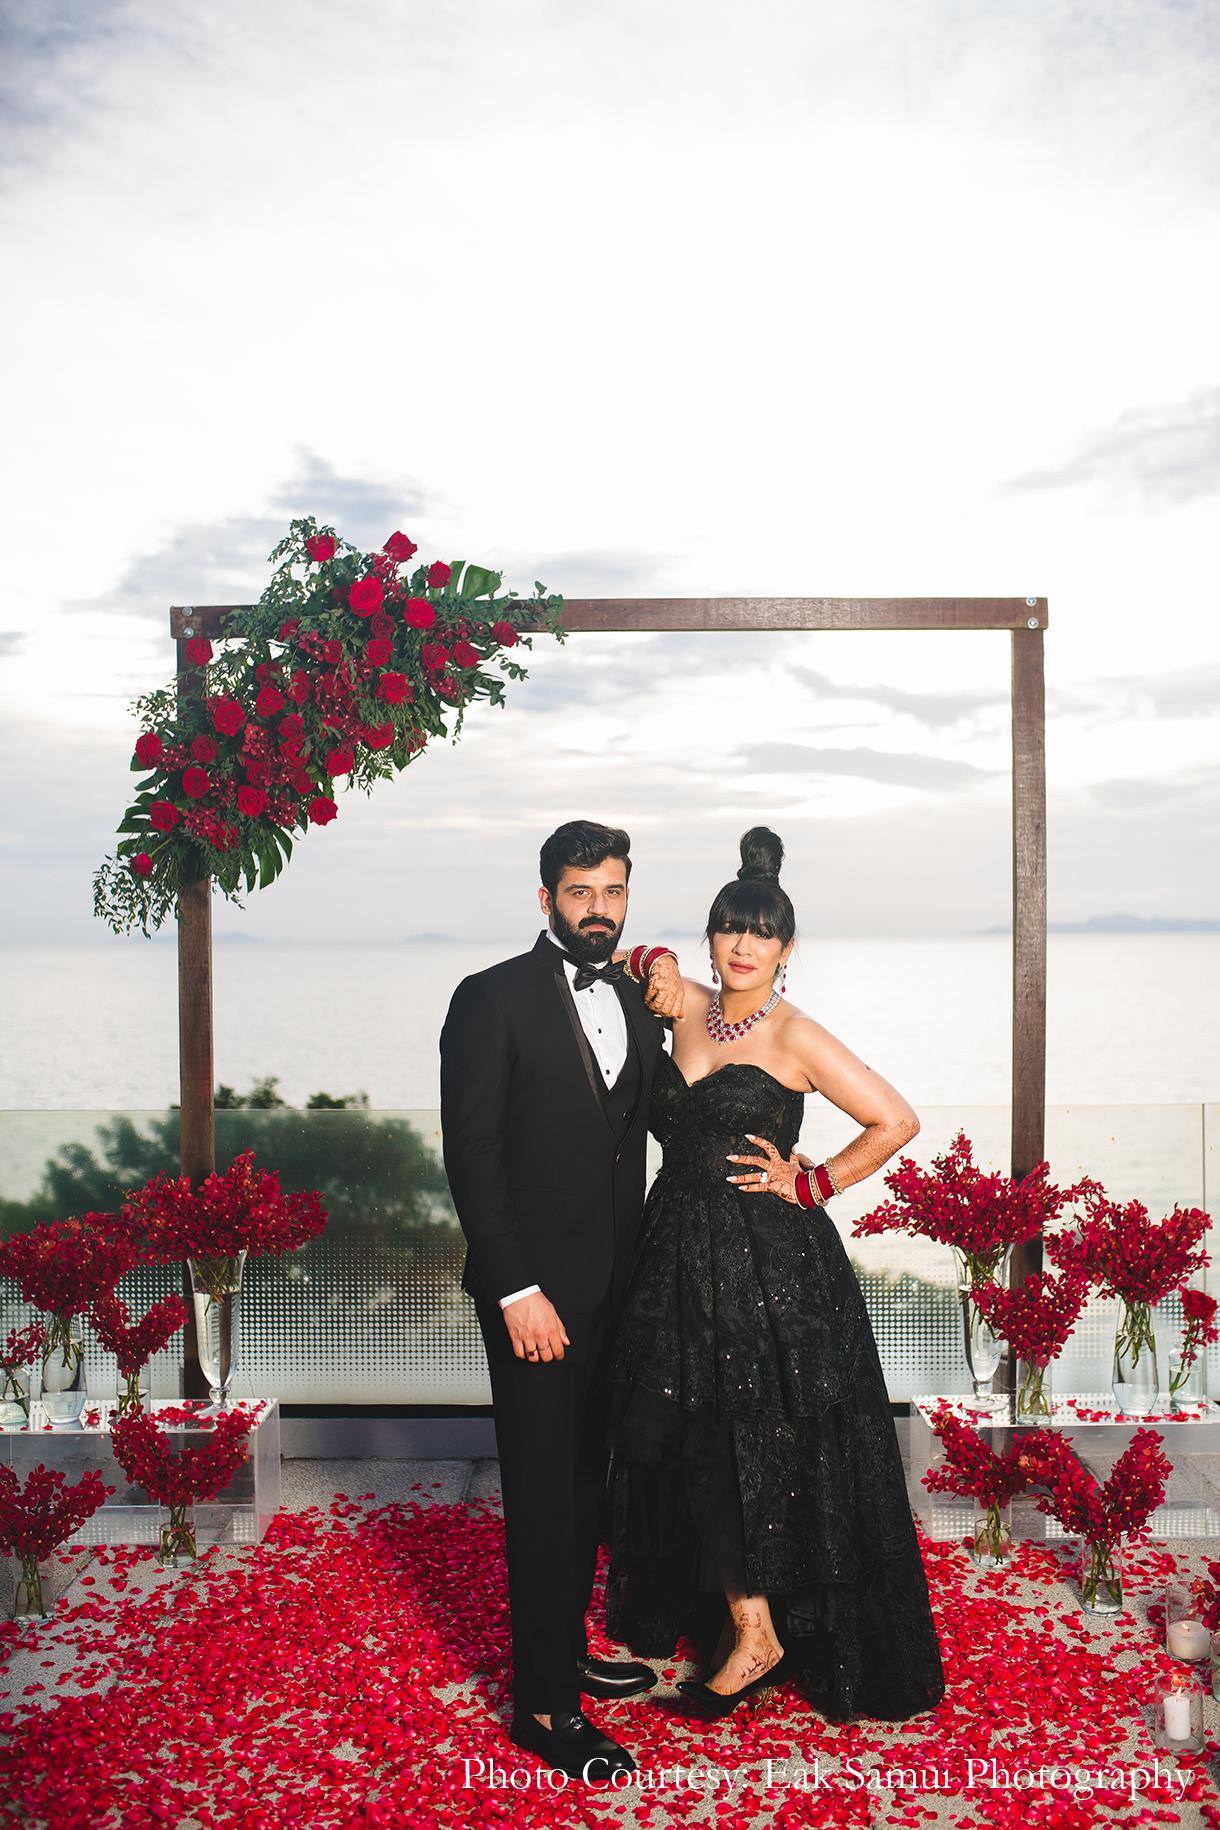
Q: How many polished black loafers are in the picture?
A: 2